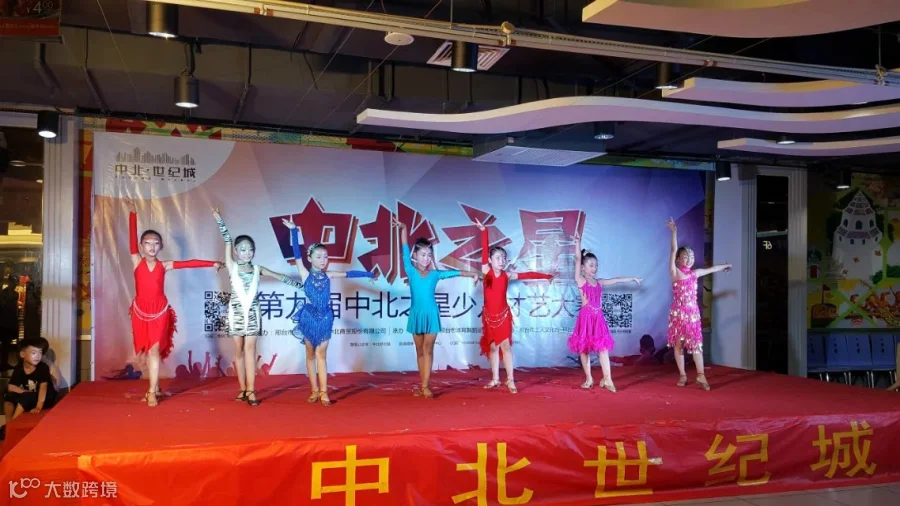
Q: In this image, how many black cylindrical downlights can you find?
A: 9